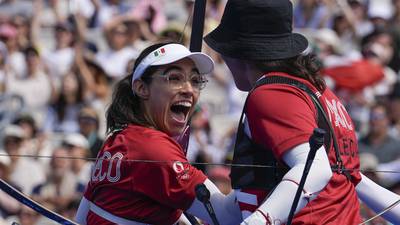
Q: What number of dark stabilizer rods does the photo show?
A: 2